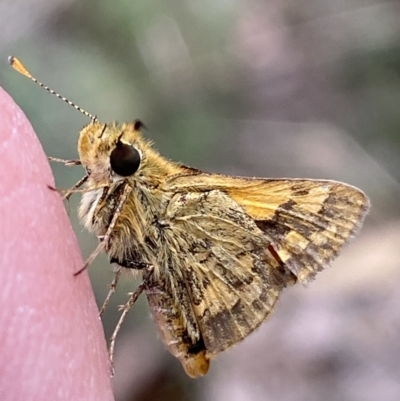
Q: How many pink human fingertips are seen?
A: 1